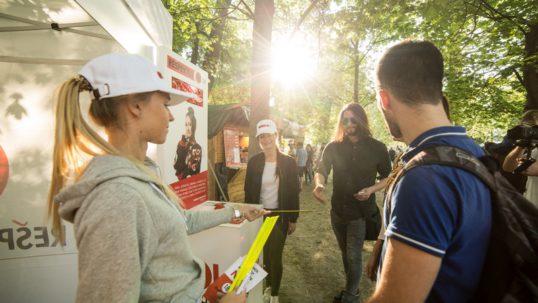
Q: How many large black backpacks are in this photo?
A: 1